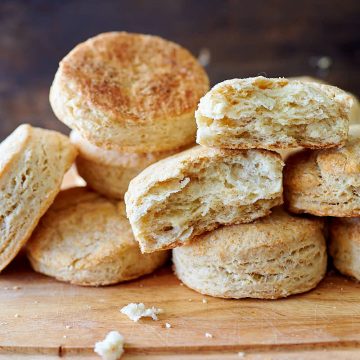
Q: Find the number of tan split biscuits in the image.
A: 2